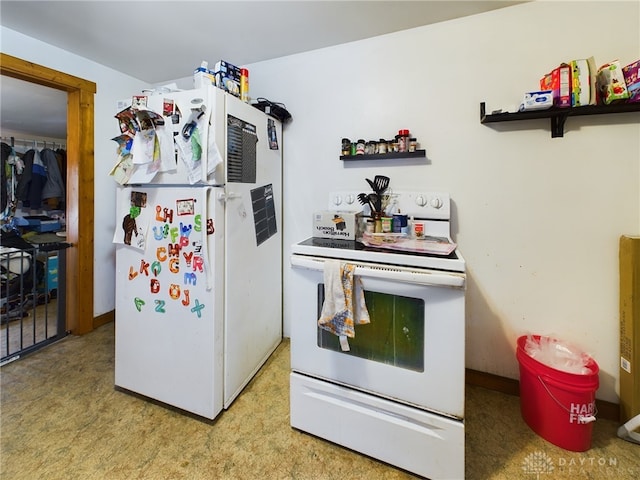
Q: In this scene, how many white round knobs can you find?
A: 4